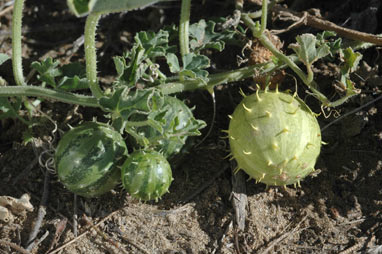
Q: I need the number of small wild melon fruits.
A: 4